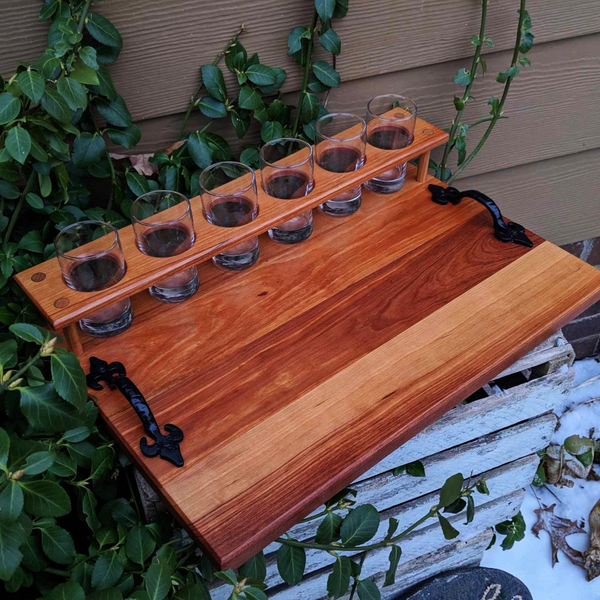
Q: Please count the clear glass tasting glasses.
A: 6